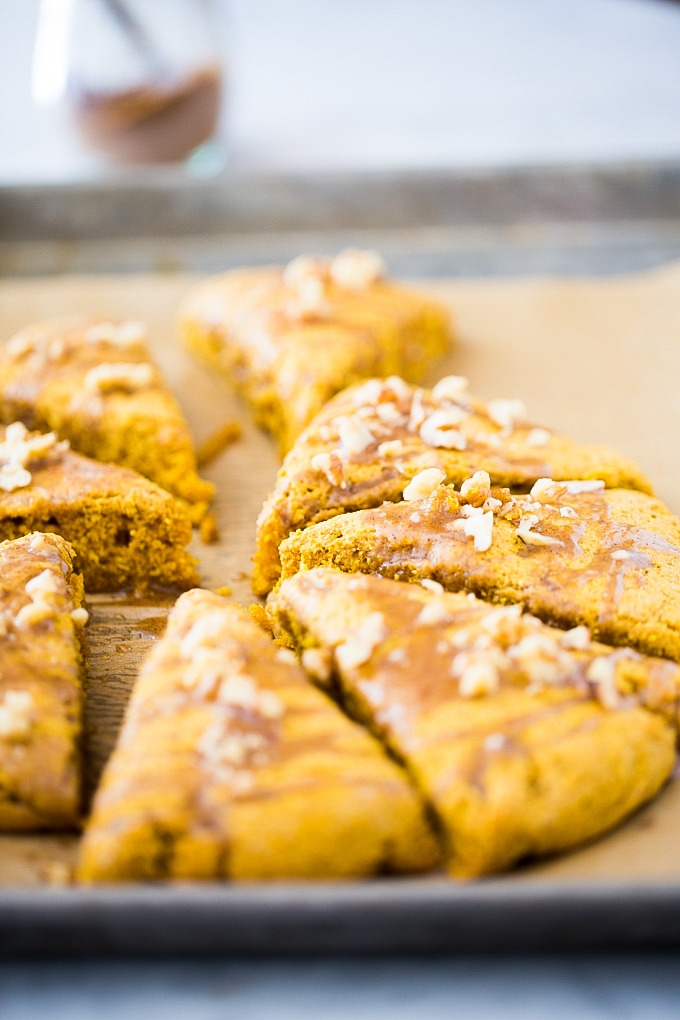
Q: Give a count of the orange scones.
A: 8